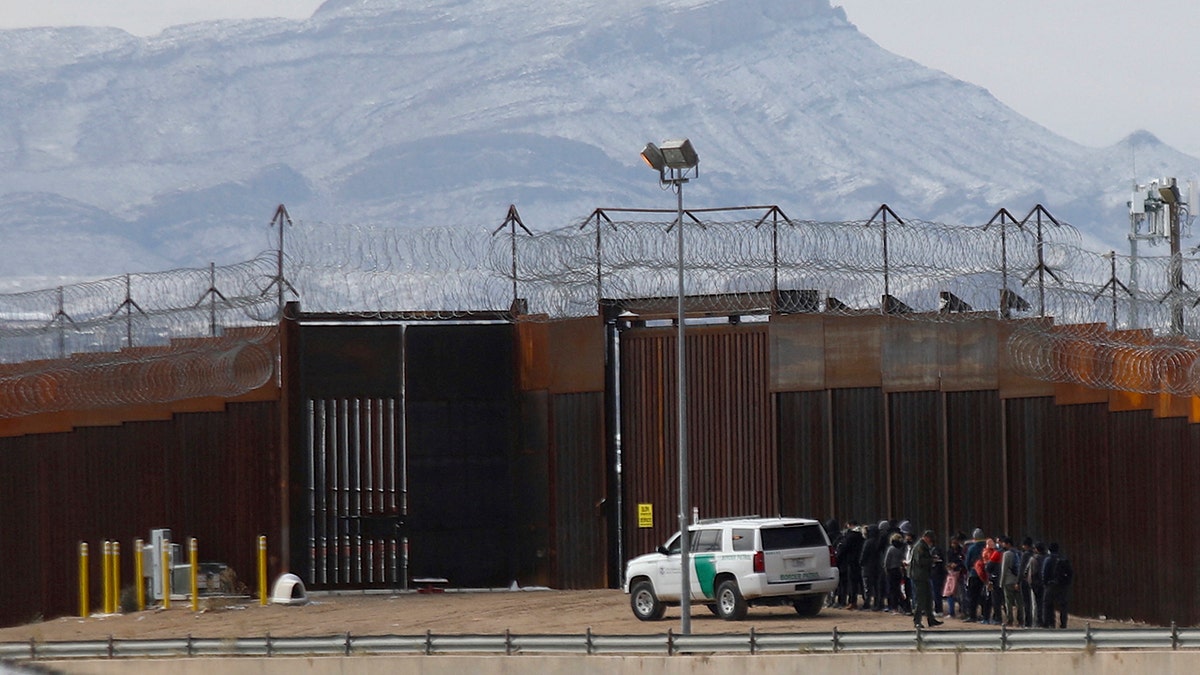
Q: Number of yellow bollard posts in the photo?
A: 7